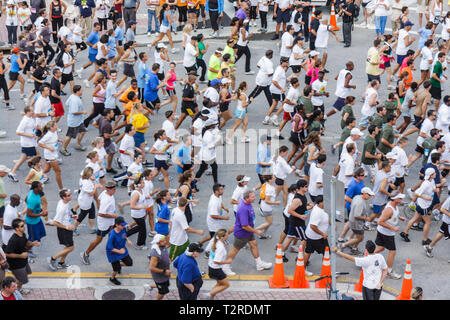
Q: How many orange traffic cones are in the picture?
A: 7